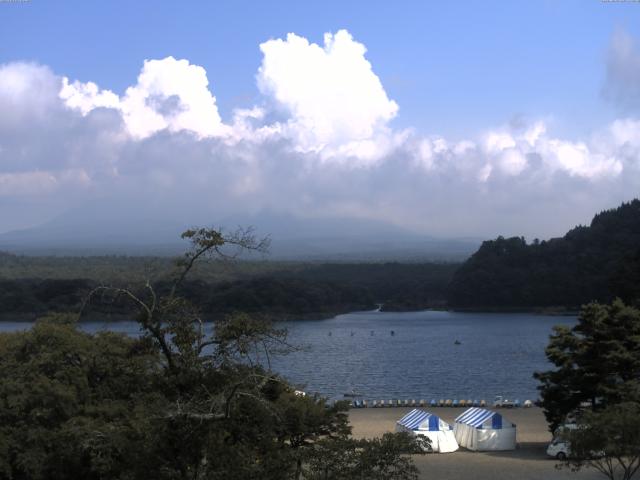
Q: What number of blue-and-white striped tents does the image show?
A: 2